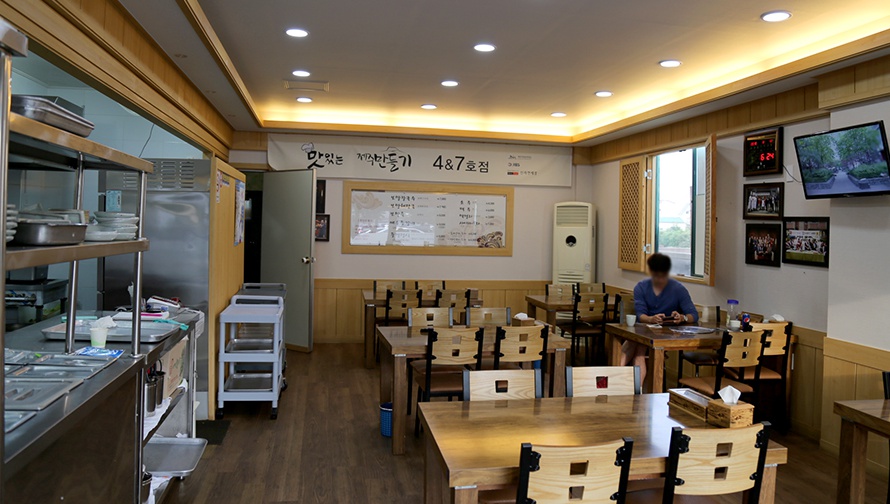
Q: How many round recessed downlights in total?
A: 10